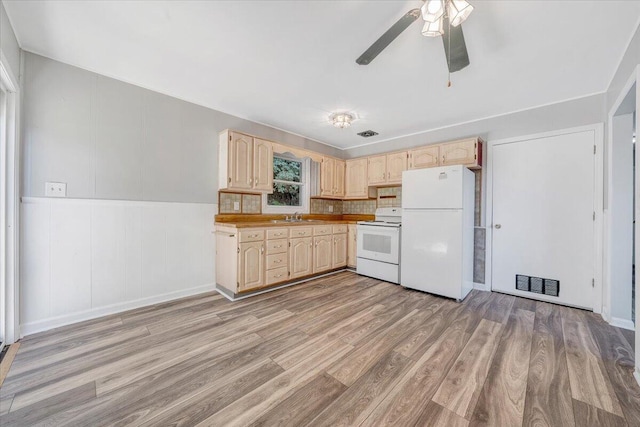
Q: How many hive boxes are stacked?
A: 0